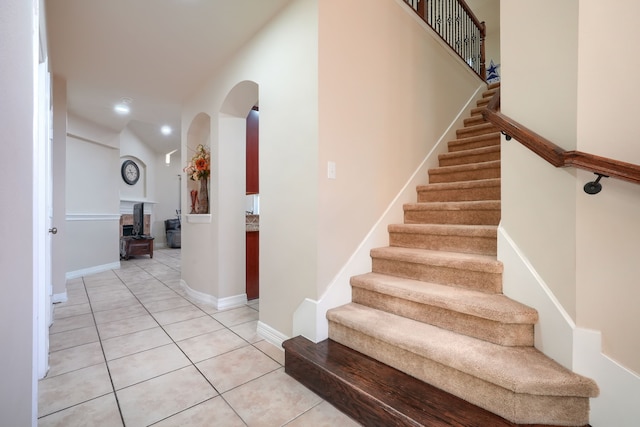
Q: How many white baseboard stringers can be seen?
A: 2